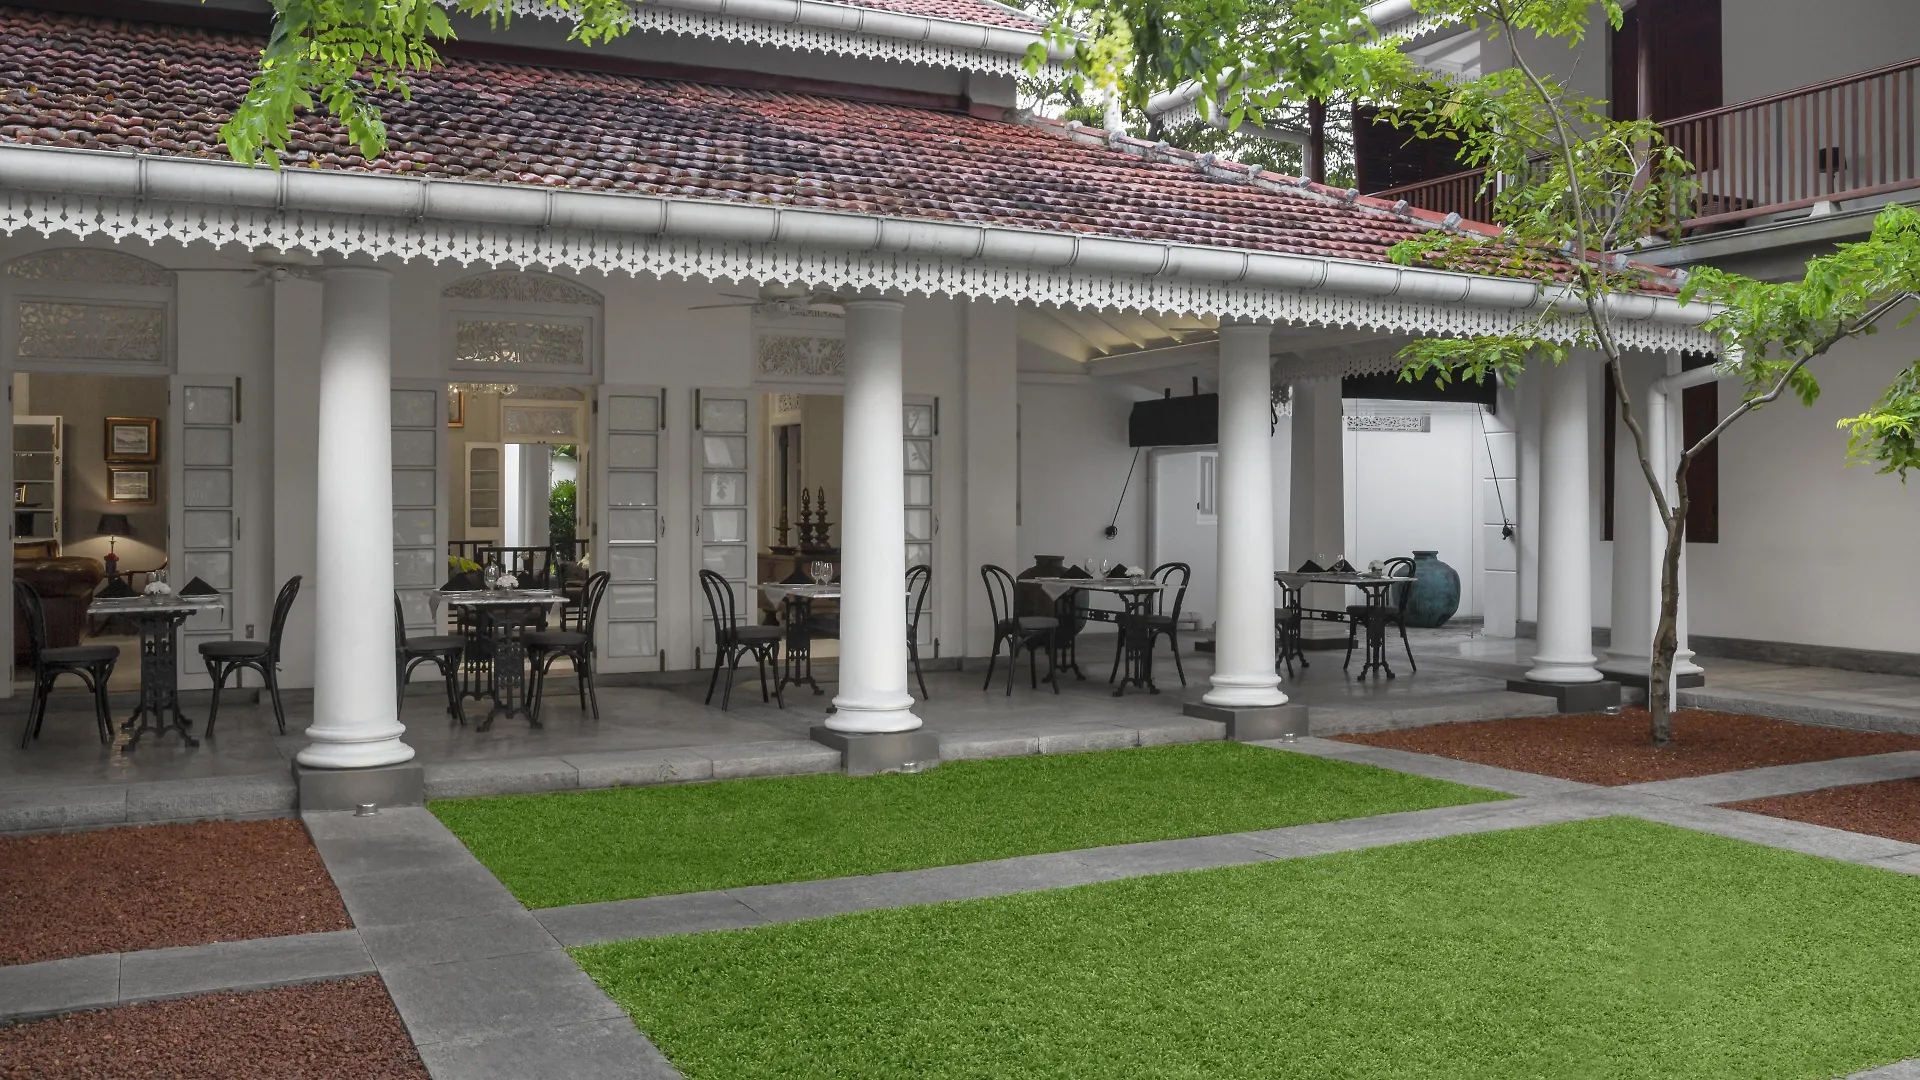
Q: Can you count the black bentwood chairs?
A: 10